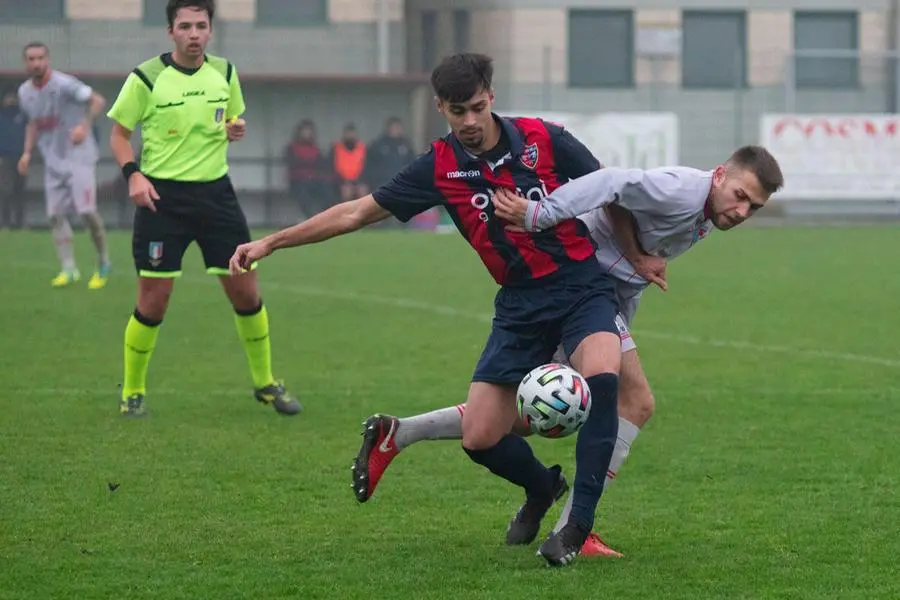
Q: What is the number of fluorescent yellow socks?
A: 2